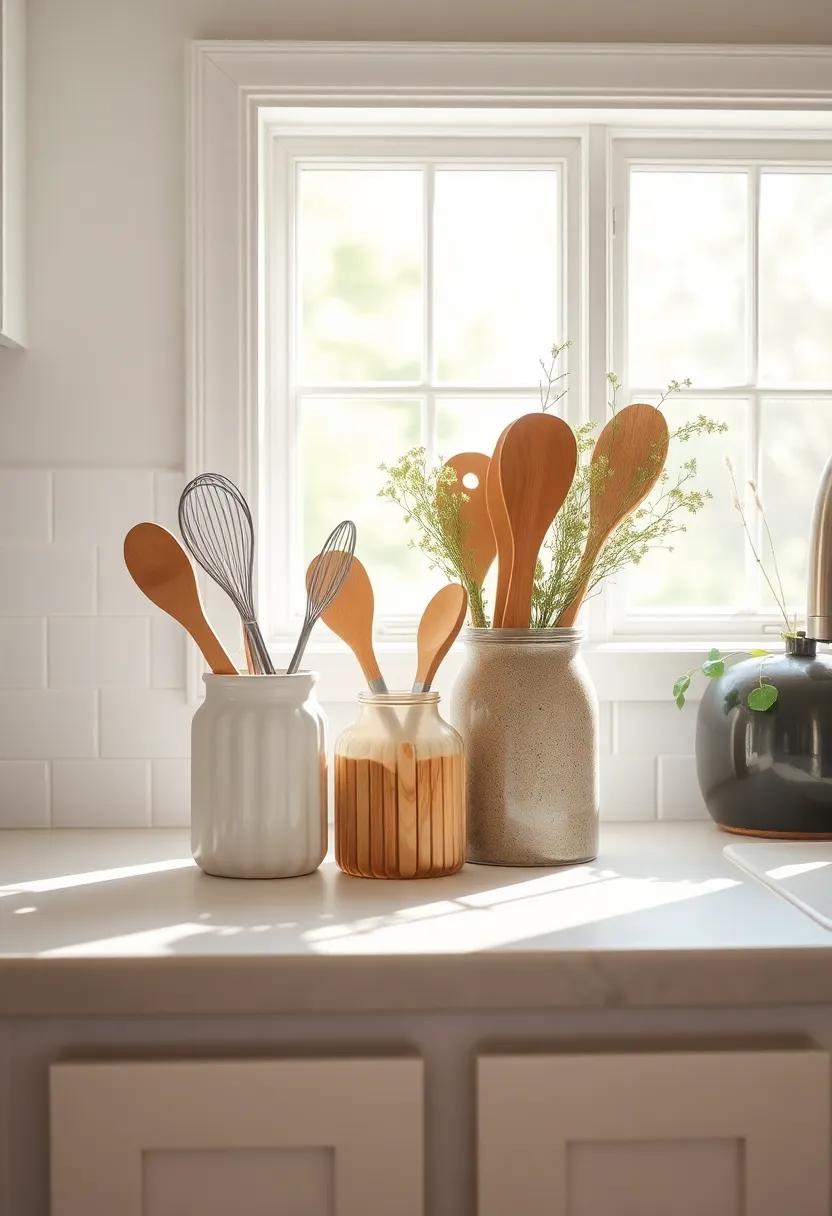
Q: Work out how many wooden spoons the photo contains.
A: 7